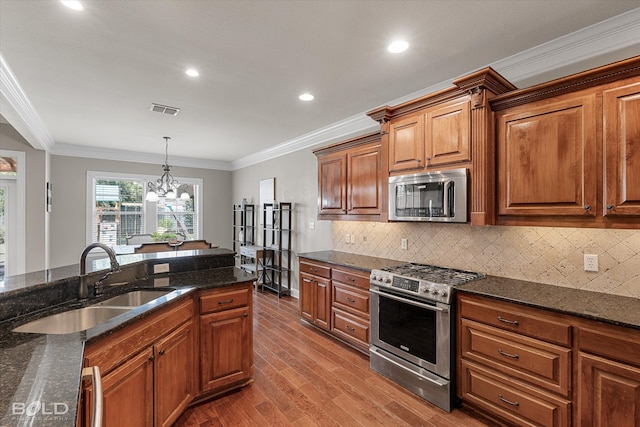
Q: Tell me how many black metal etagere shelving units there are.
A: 2